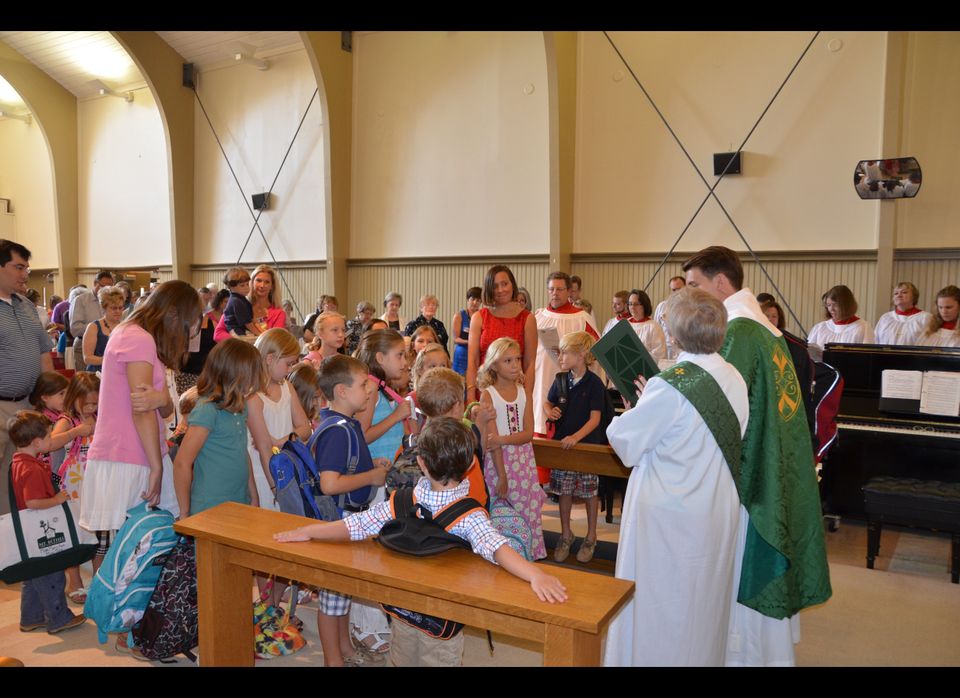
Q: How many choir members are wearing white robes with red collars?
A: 6